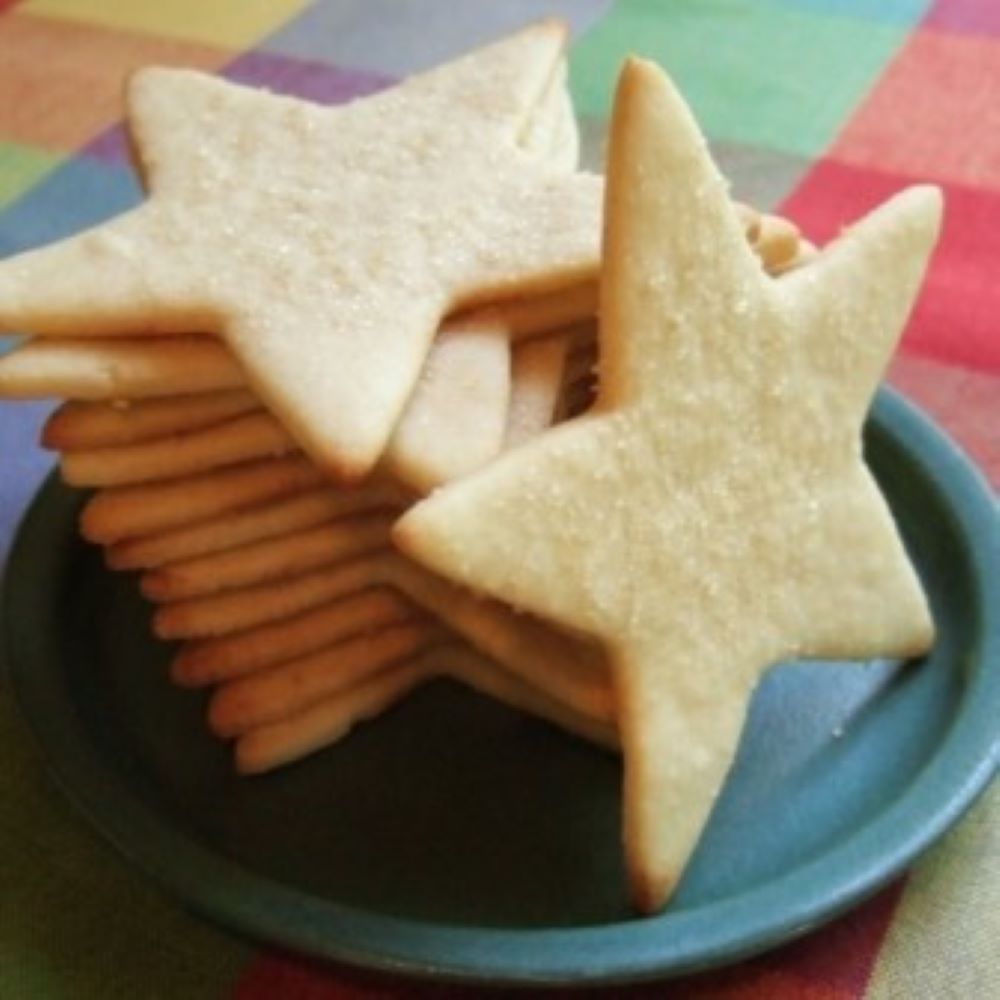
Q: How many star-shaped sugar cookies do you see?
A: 12